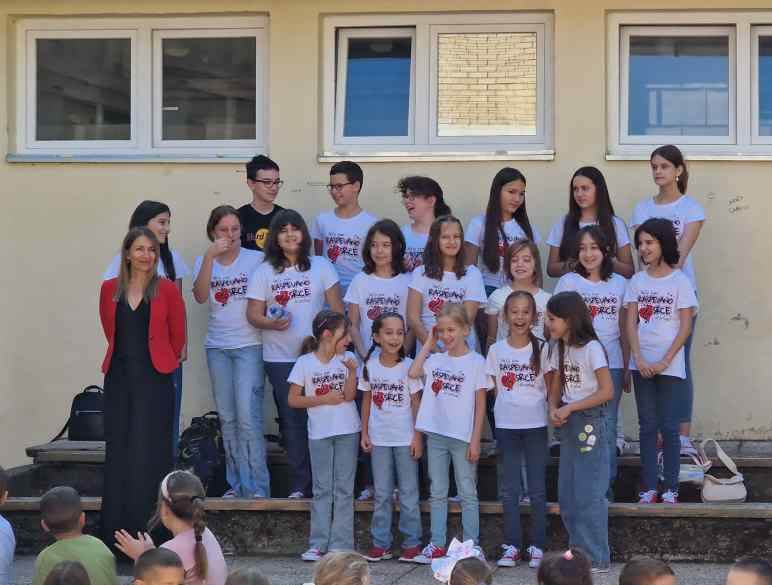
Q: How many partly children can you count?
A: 11